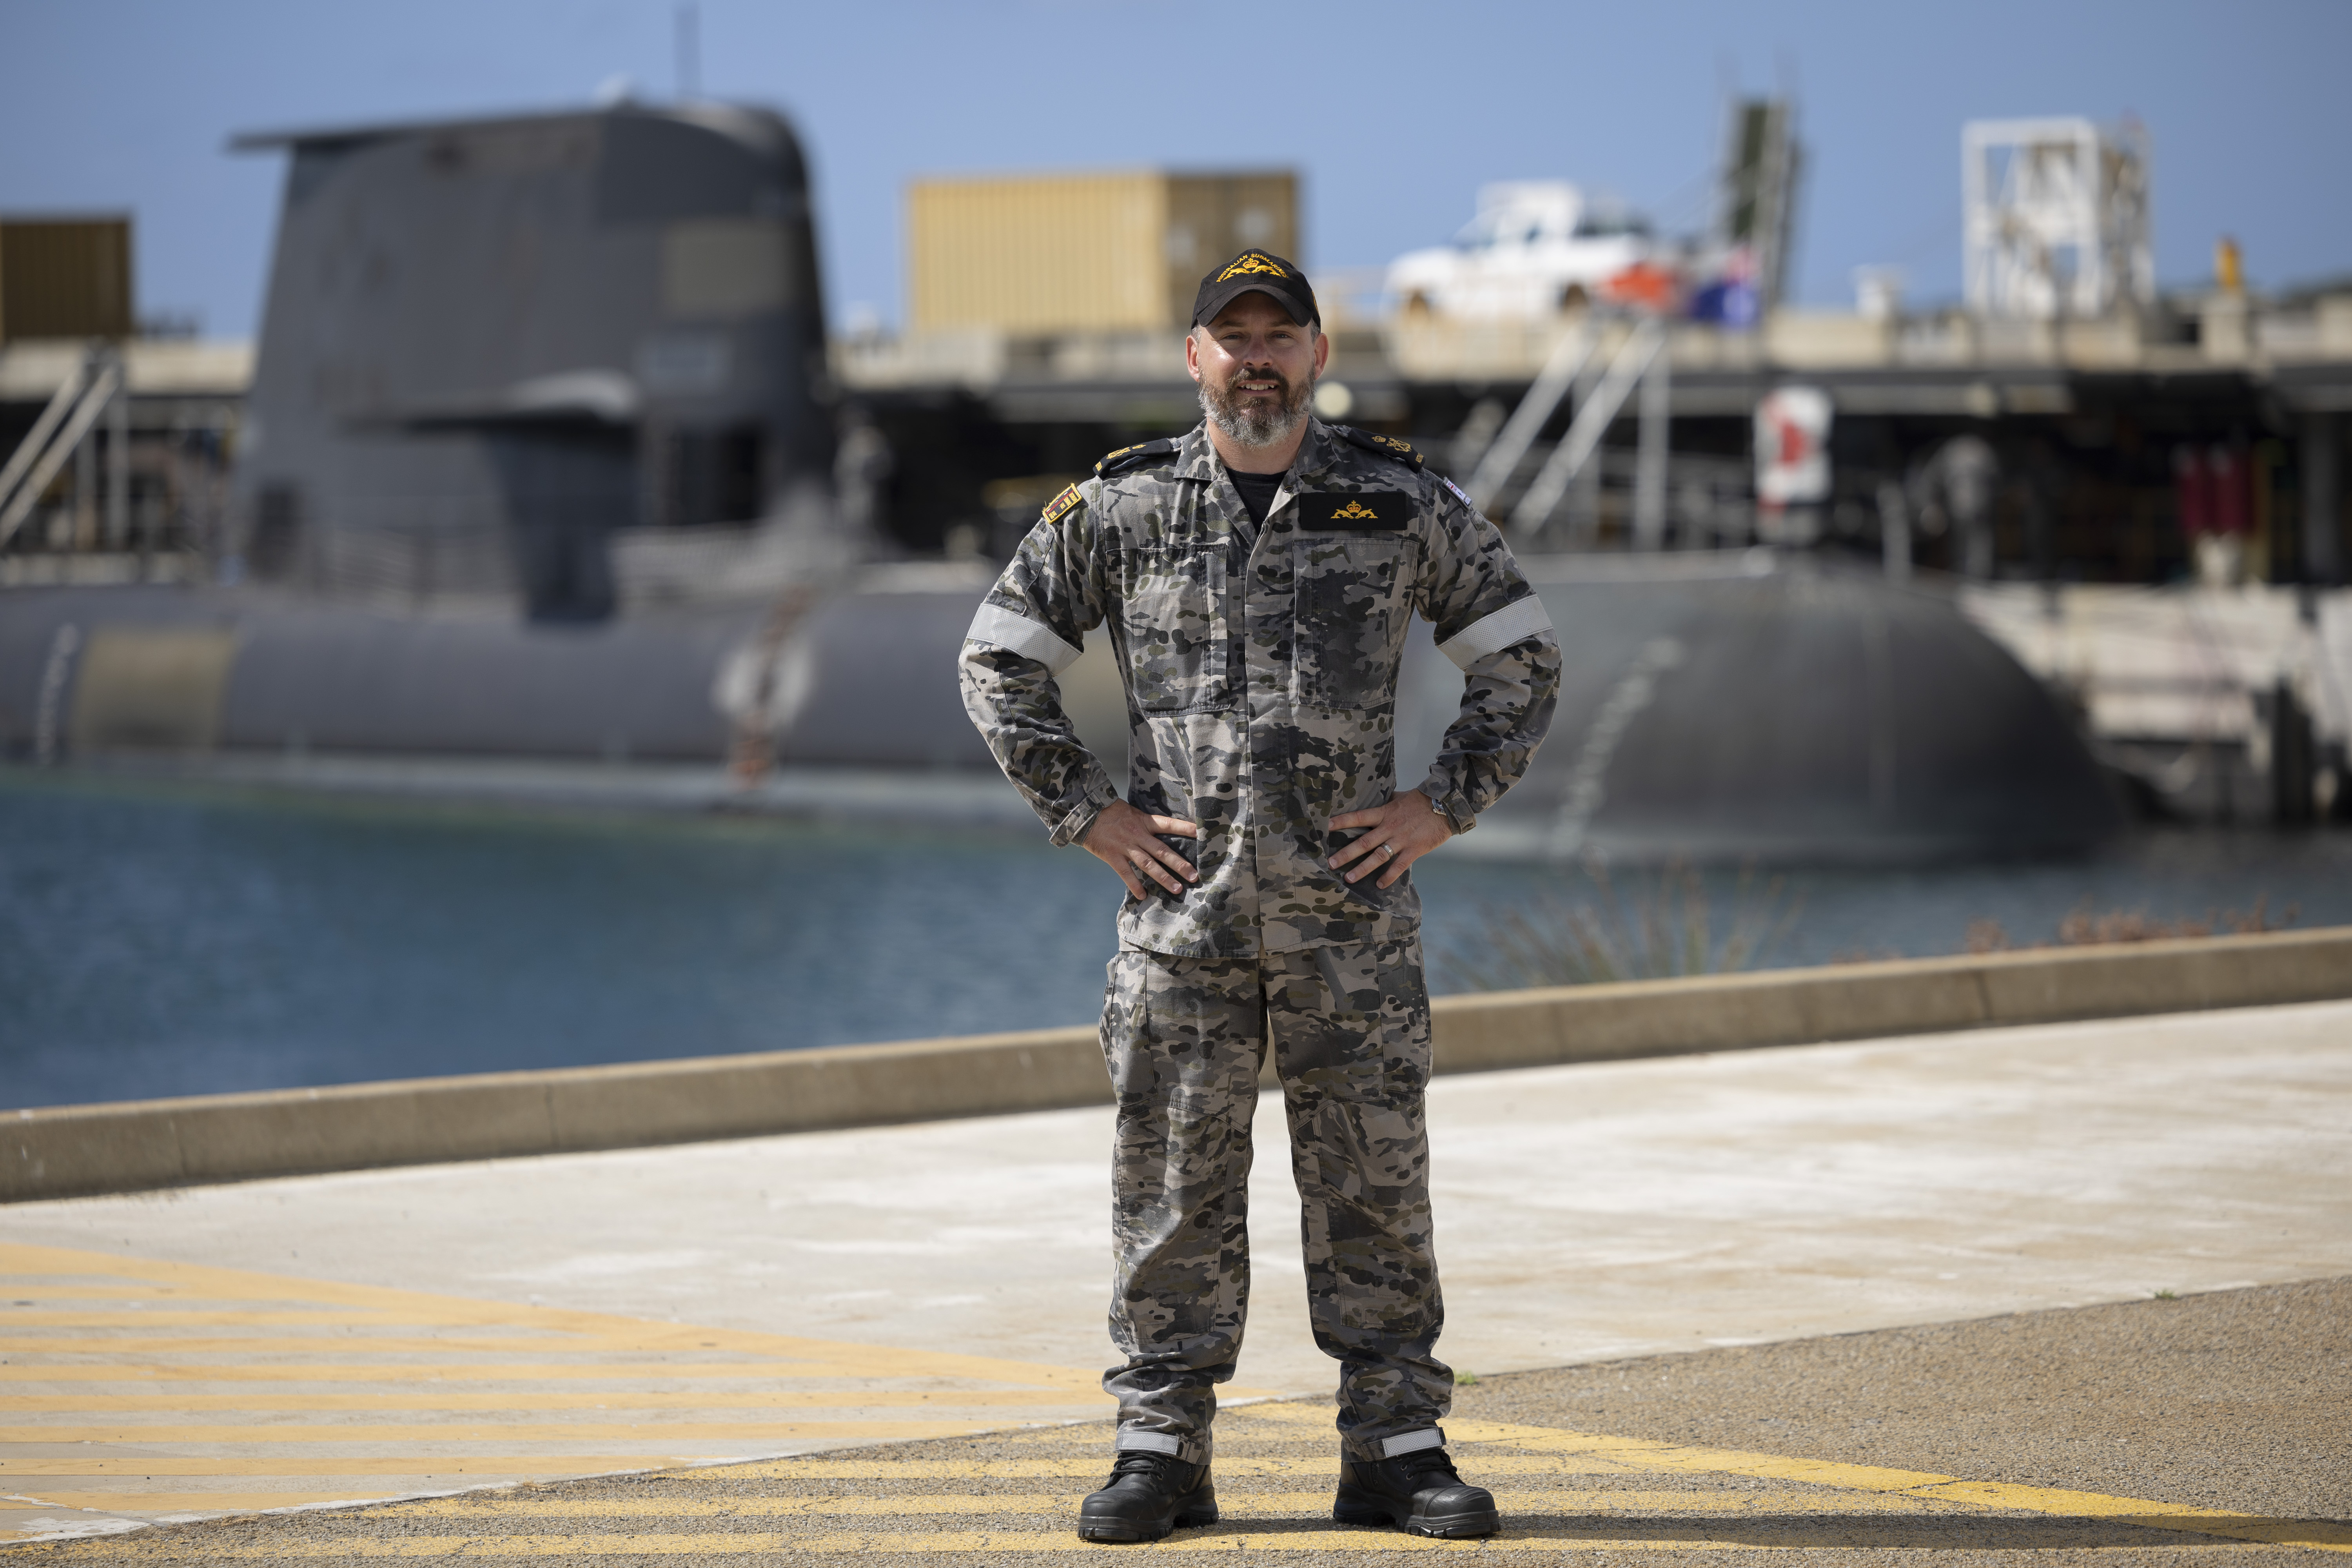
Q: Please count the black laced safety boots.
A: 2